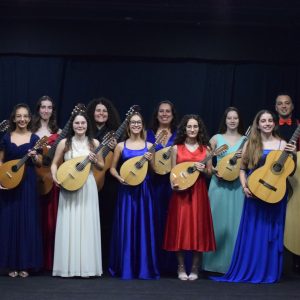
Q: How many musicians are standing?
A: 10